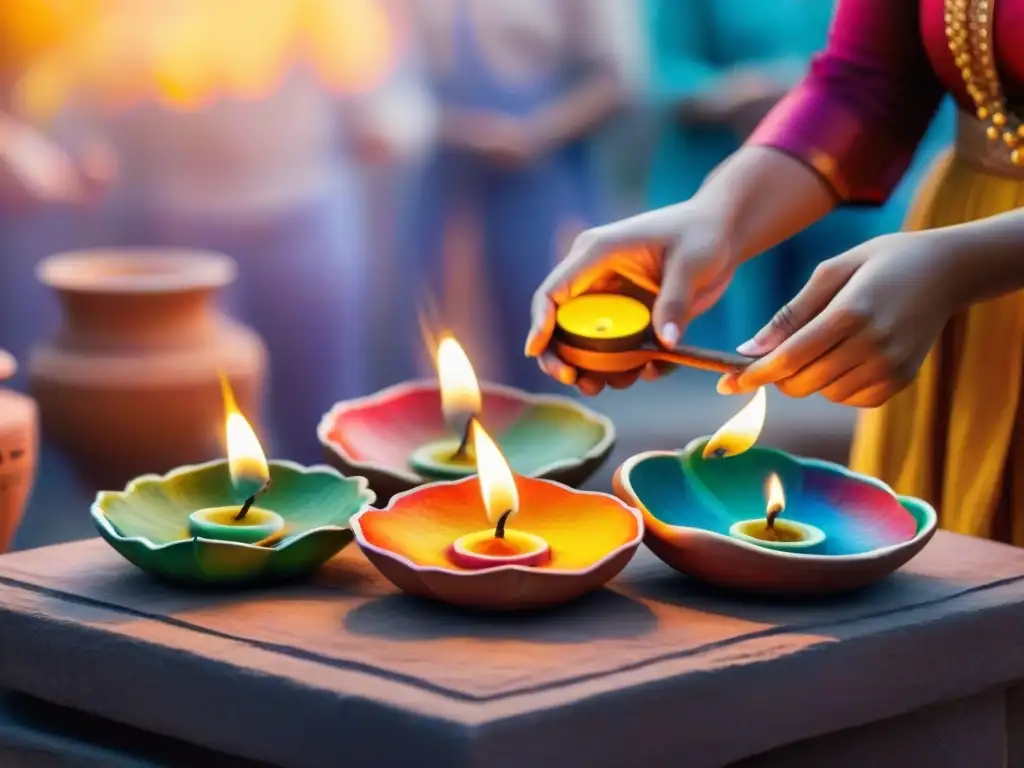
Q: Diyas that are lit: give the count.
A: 4